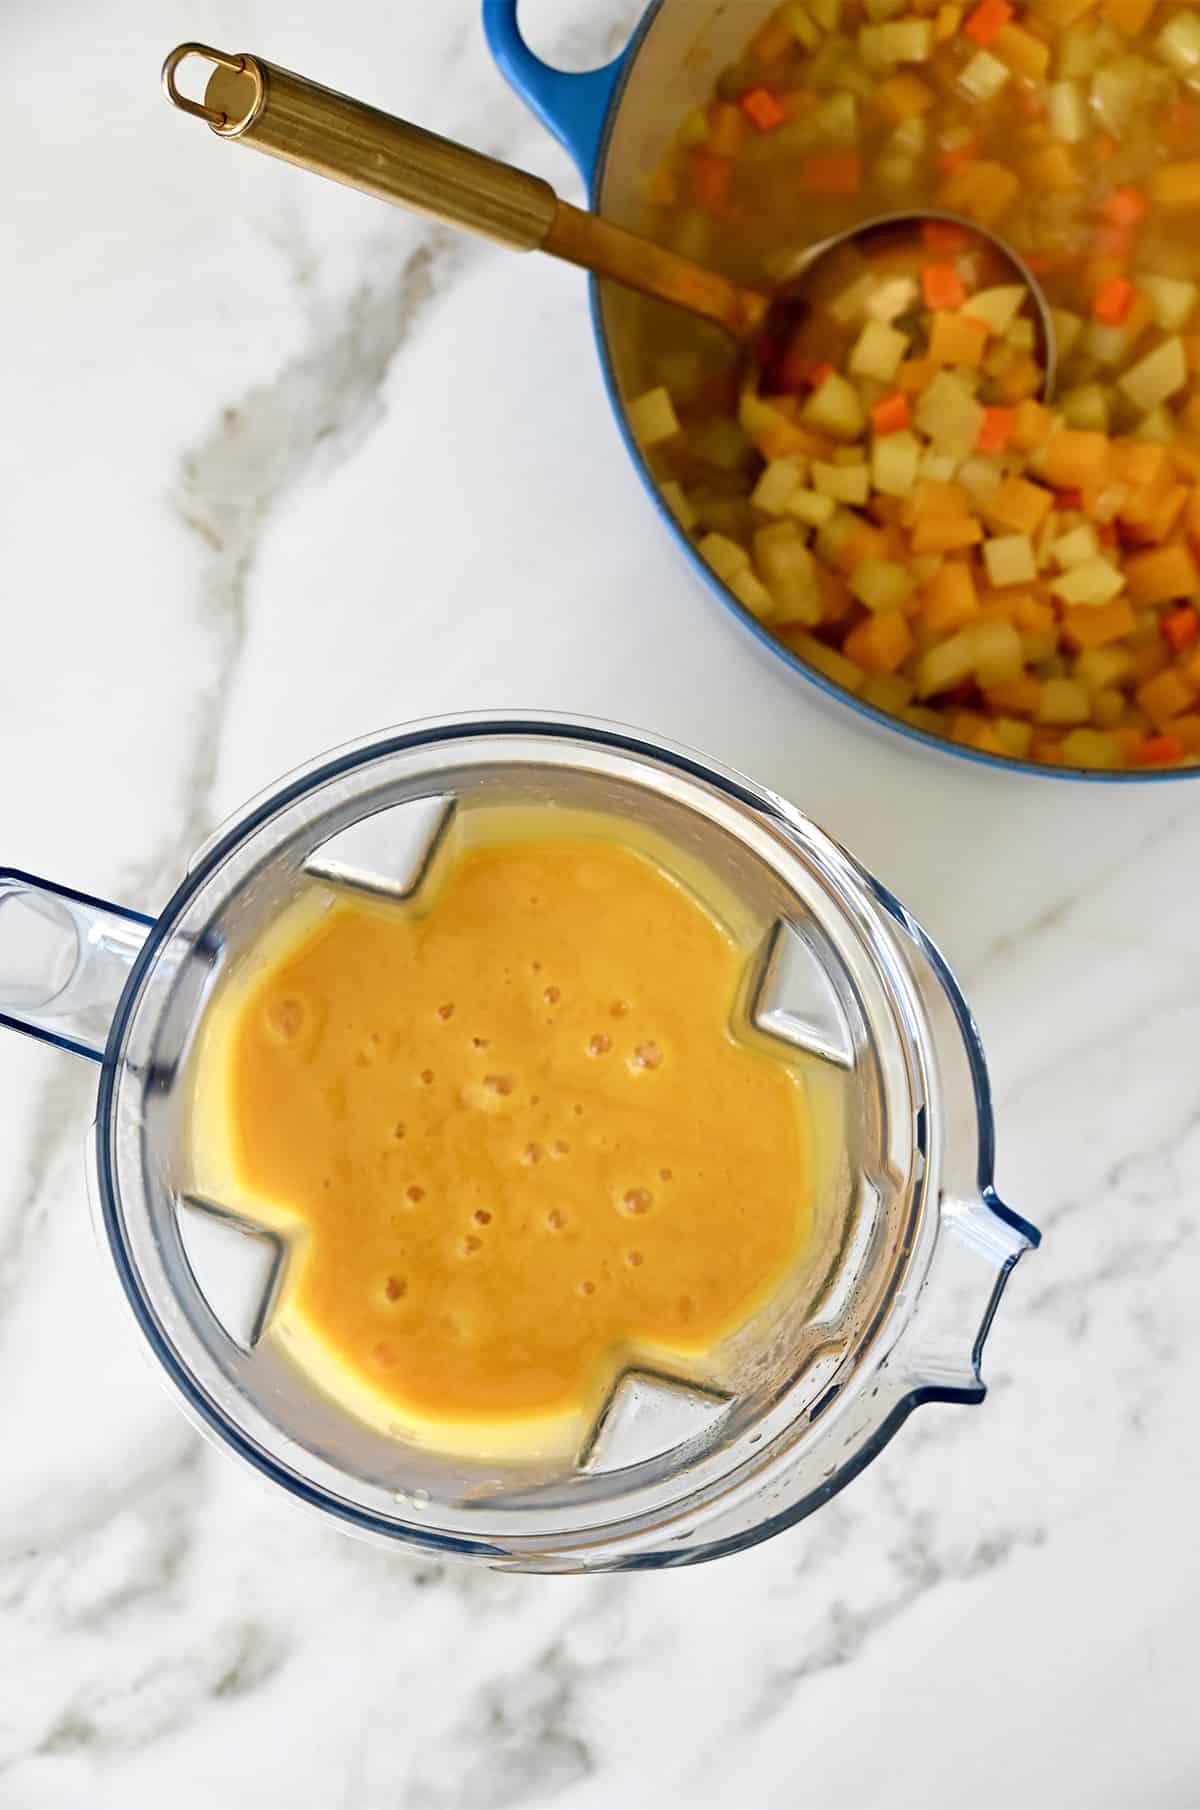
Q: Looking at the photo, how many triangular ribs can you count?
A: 4